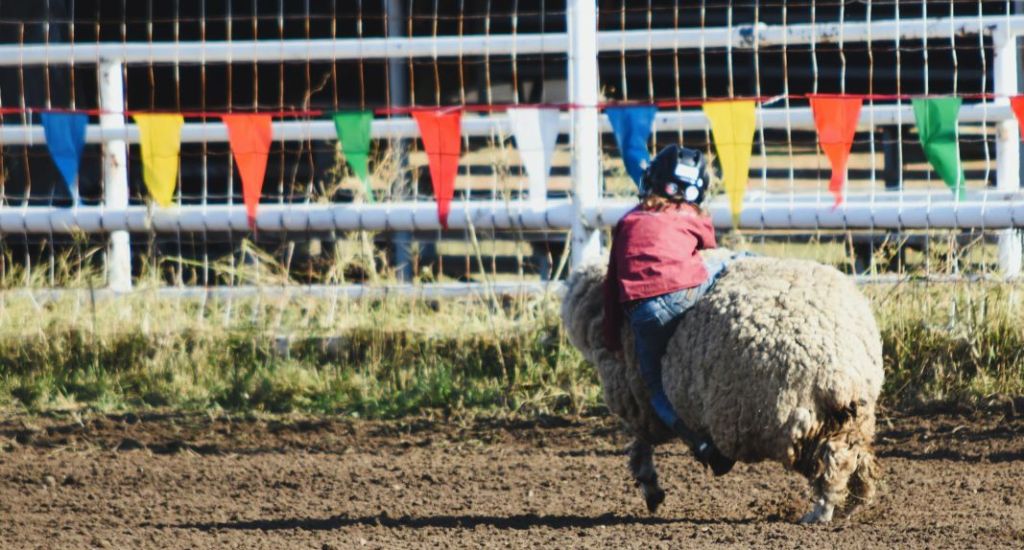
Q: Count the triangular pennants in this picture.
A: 11